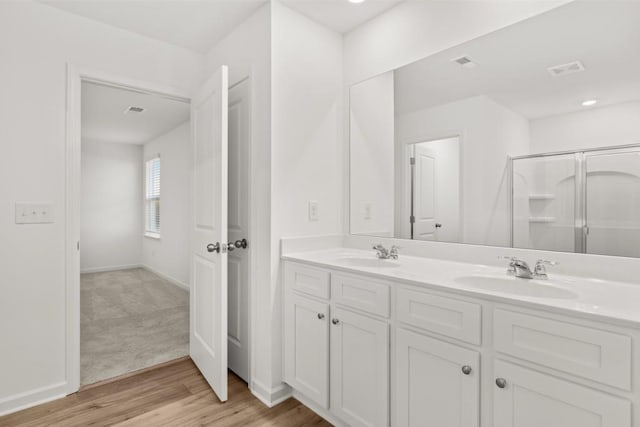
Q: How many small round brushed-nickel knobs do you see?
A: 4